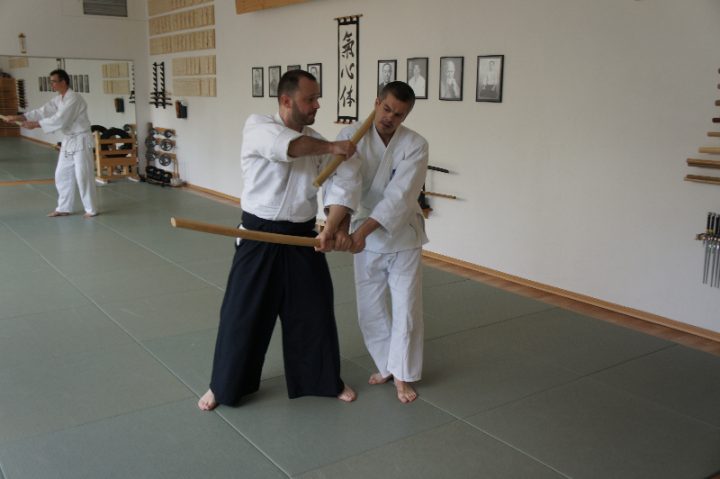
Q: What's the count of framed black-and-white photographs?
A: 8